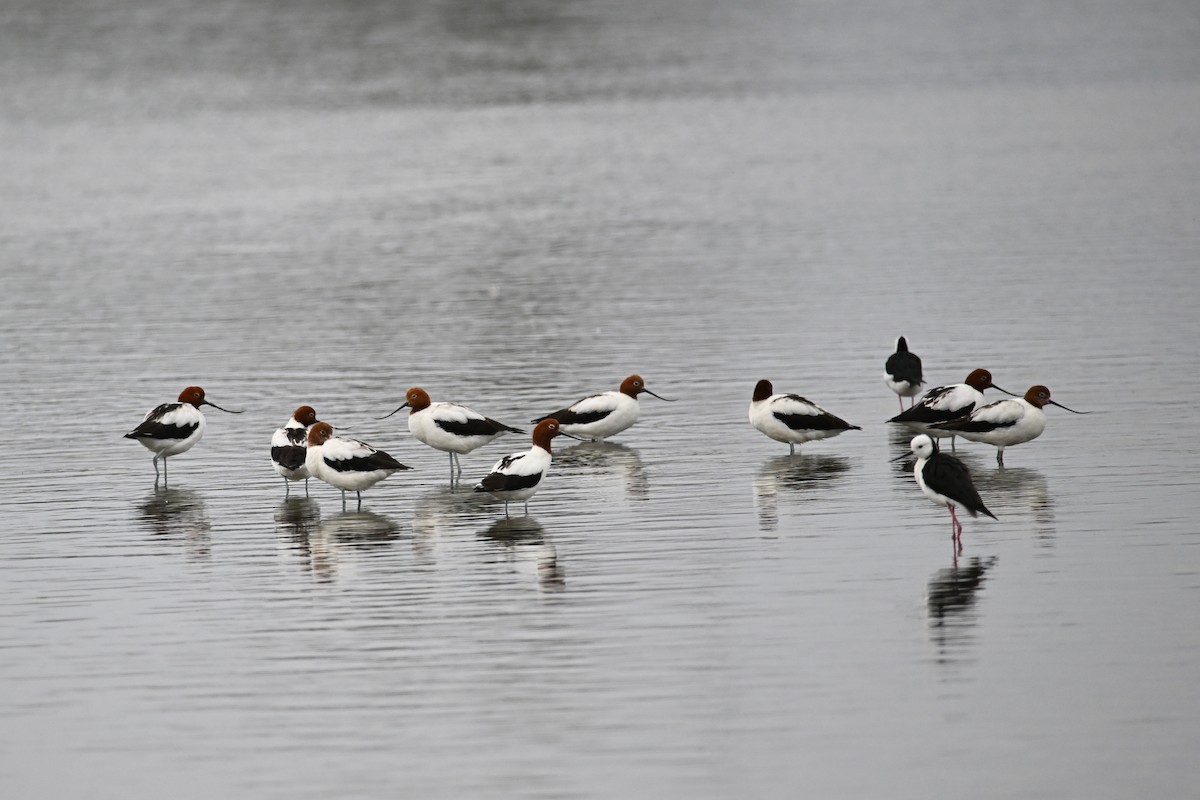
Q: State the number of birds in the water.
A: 11